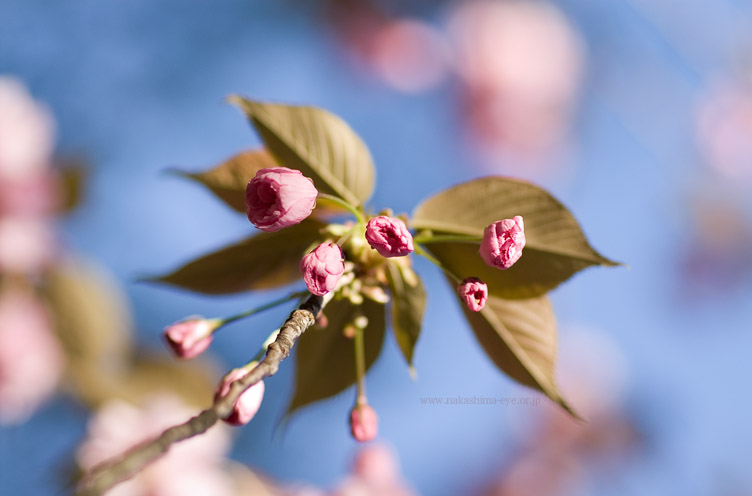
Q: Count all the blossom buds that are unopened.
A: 8